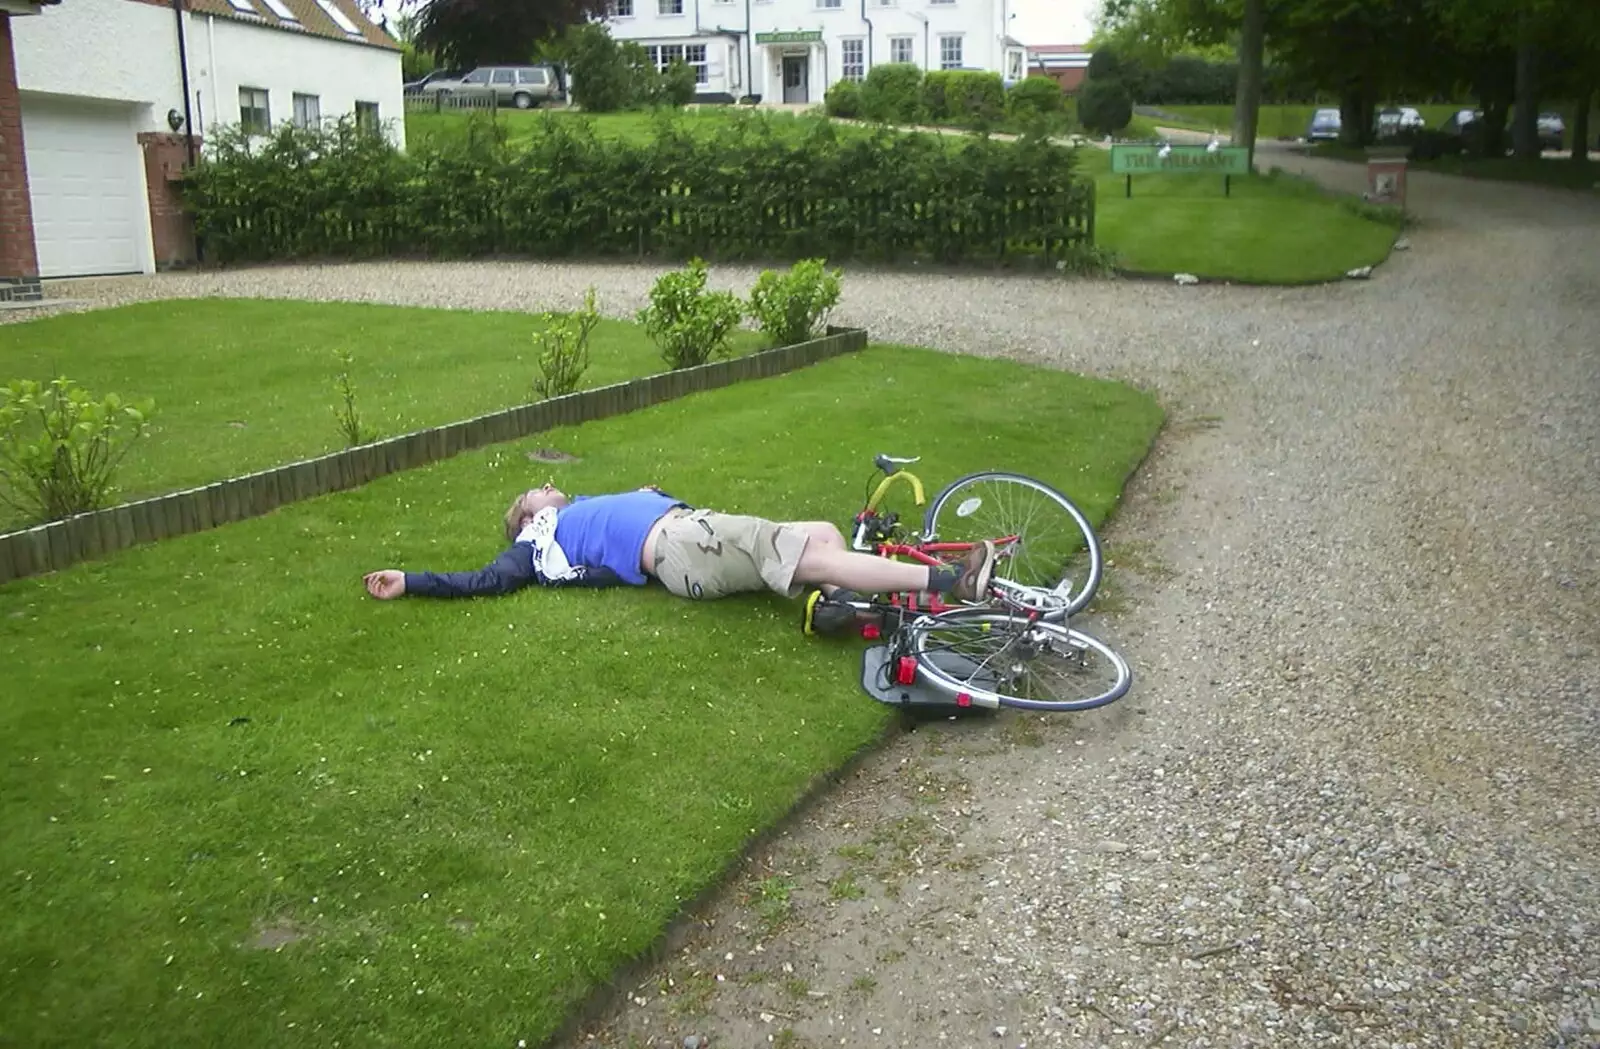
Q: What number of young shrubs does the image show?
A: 5